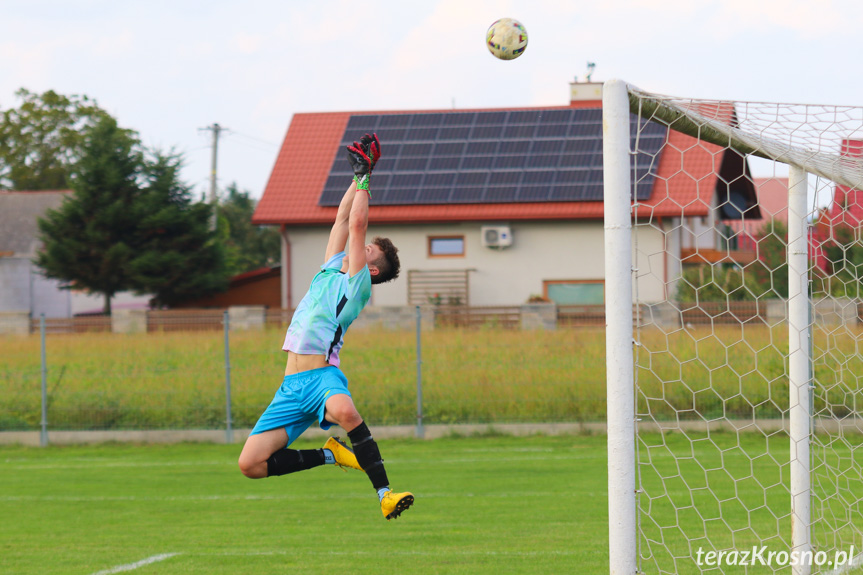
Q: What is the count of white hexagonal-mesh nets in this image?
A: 1